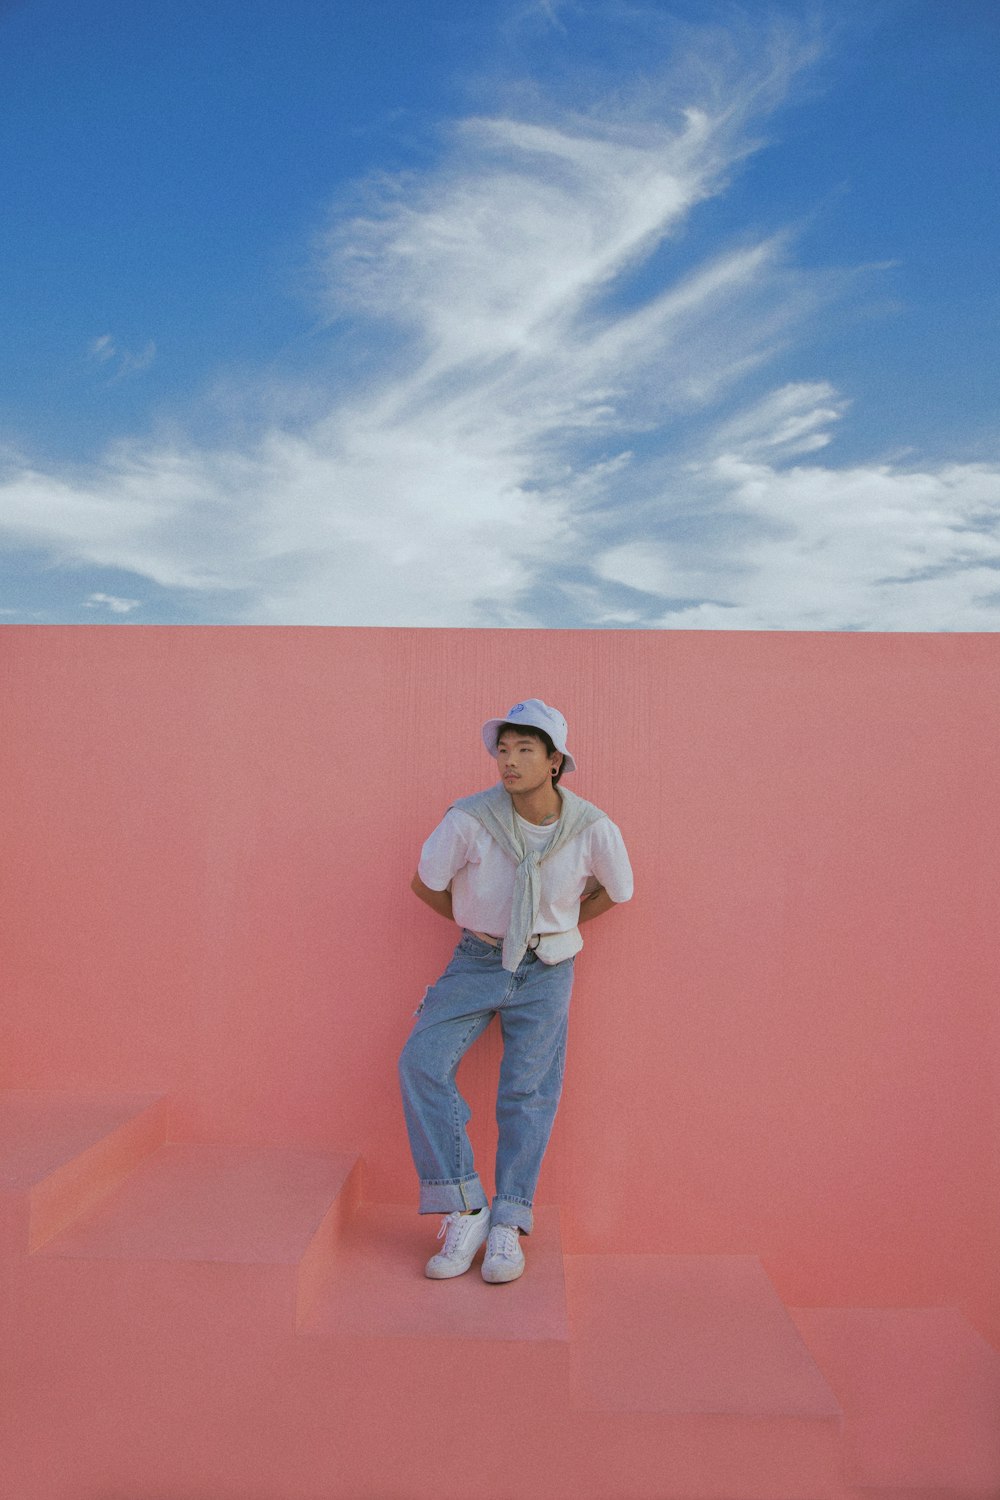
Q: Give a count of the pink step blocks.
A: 5